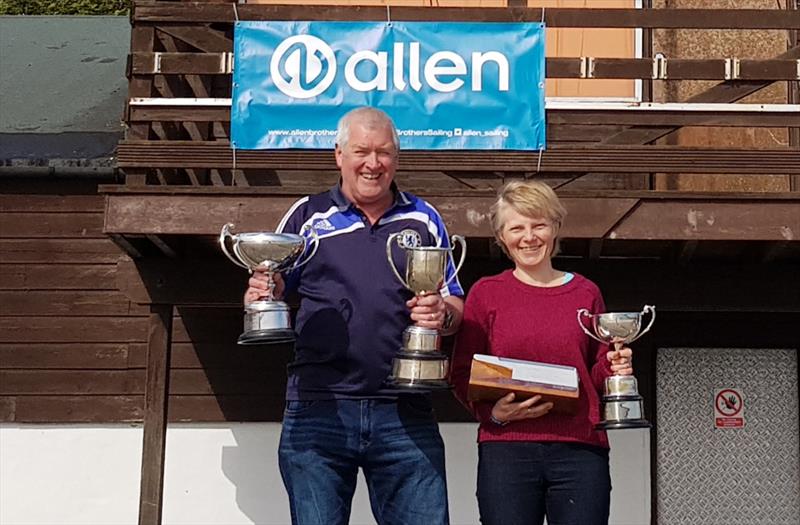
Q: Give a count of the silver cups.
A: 3